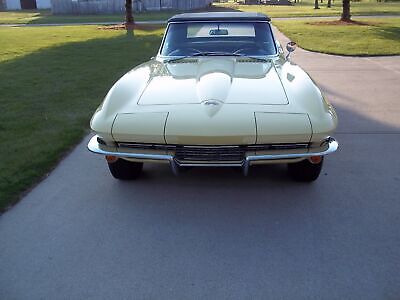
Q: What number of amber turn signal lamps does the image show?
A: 2